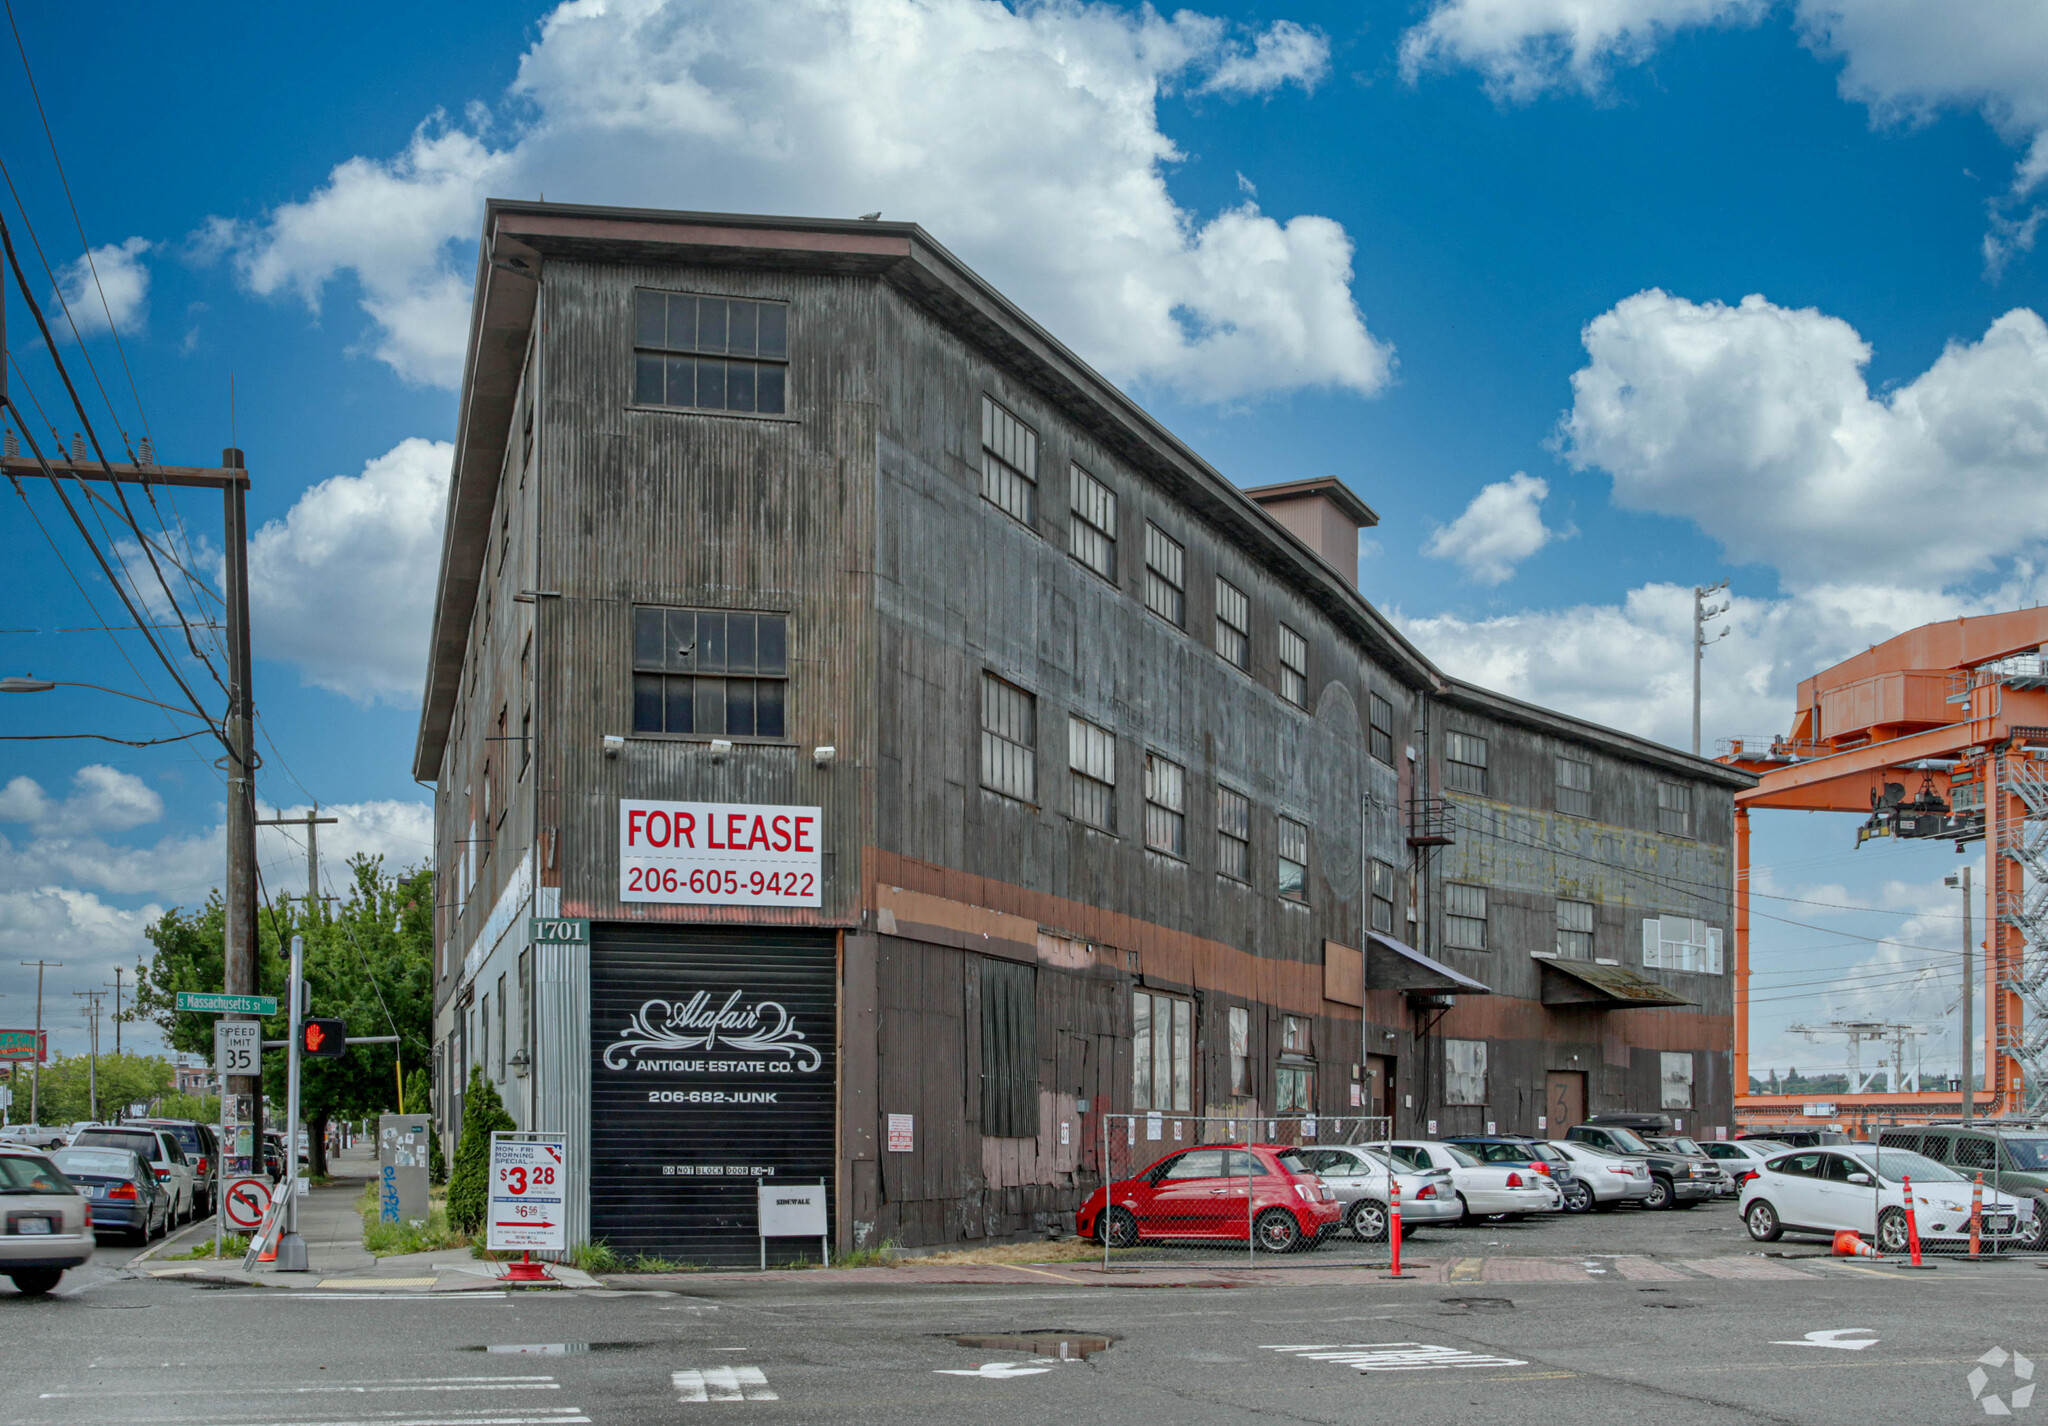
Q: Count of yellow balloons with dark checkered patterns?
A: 0